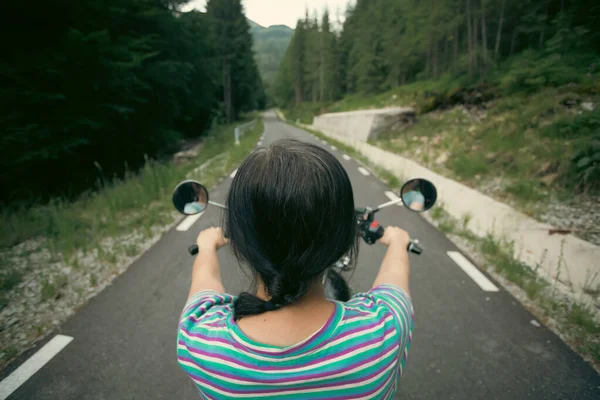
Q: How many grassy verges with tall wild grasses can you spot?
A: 2